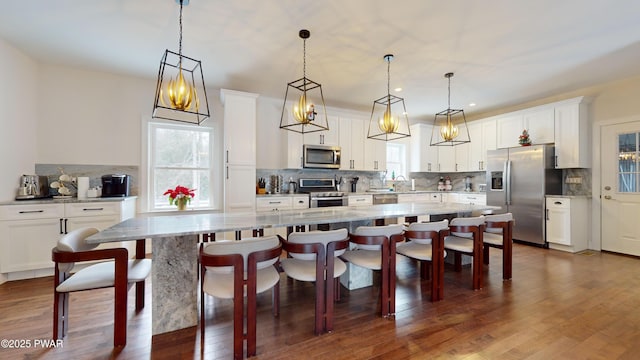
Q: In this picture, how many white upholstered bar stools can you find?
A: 7